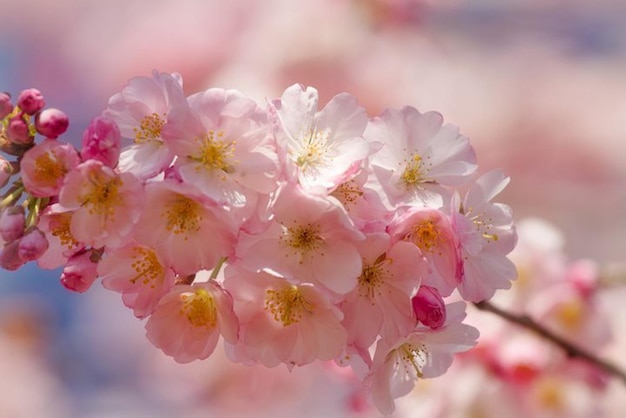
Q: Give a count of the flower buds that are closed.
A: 11